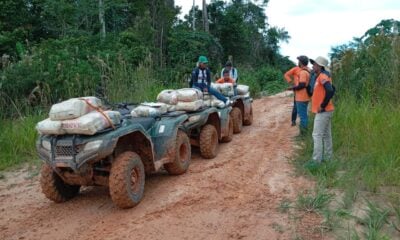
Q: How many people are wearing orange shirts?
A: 4